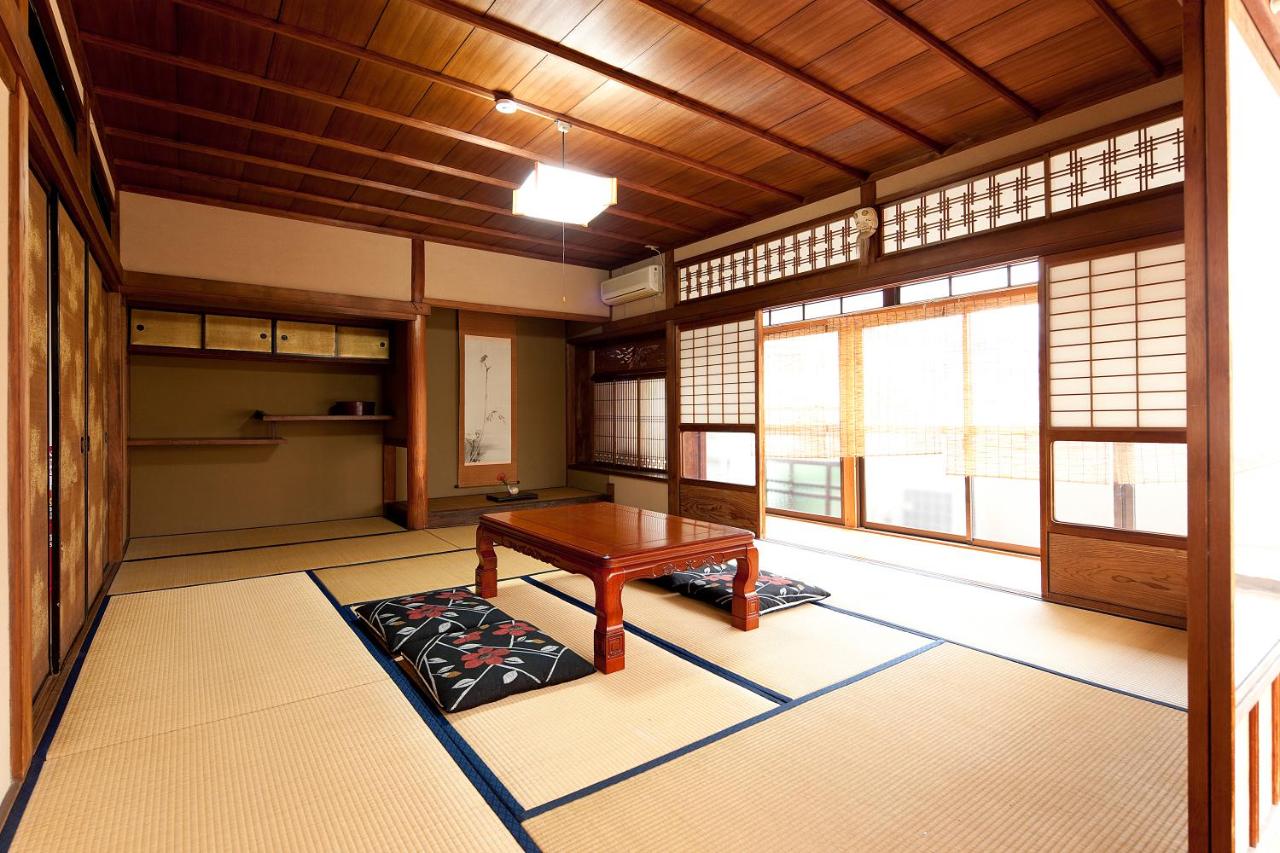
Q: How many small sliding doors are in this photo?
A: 4